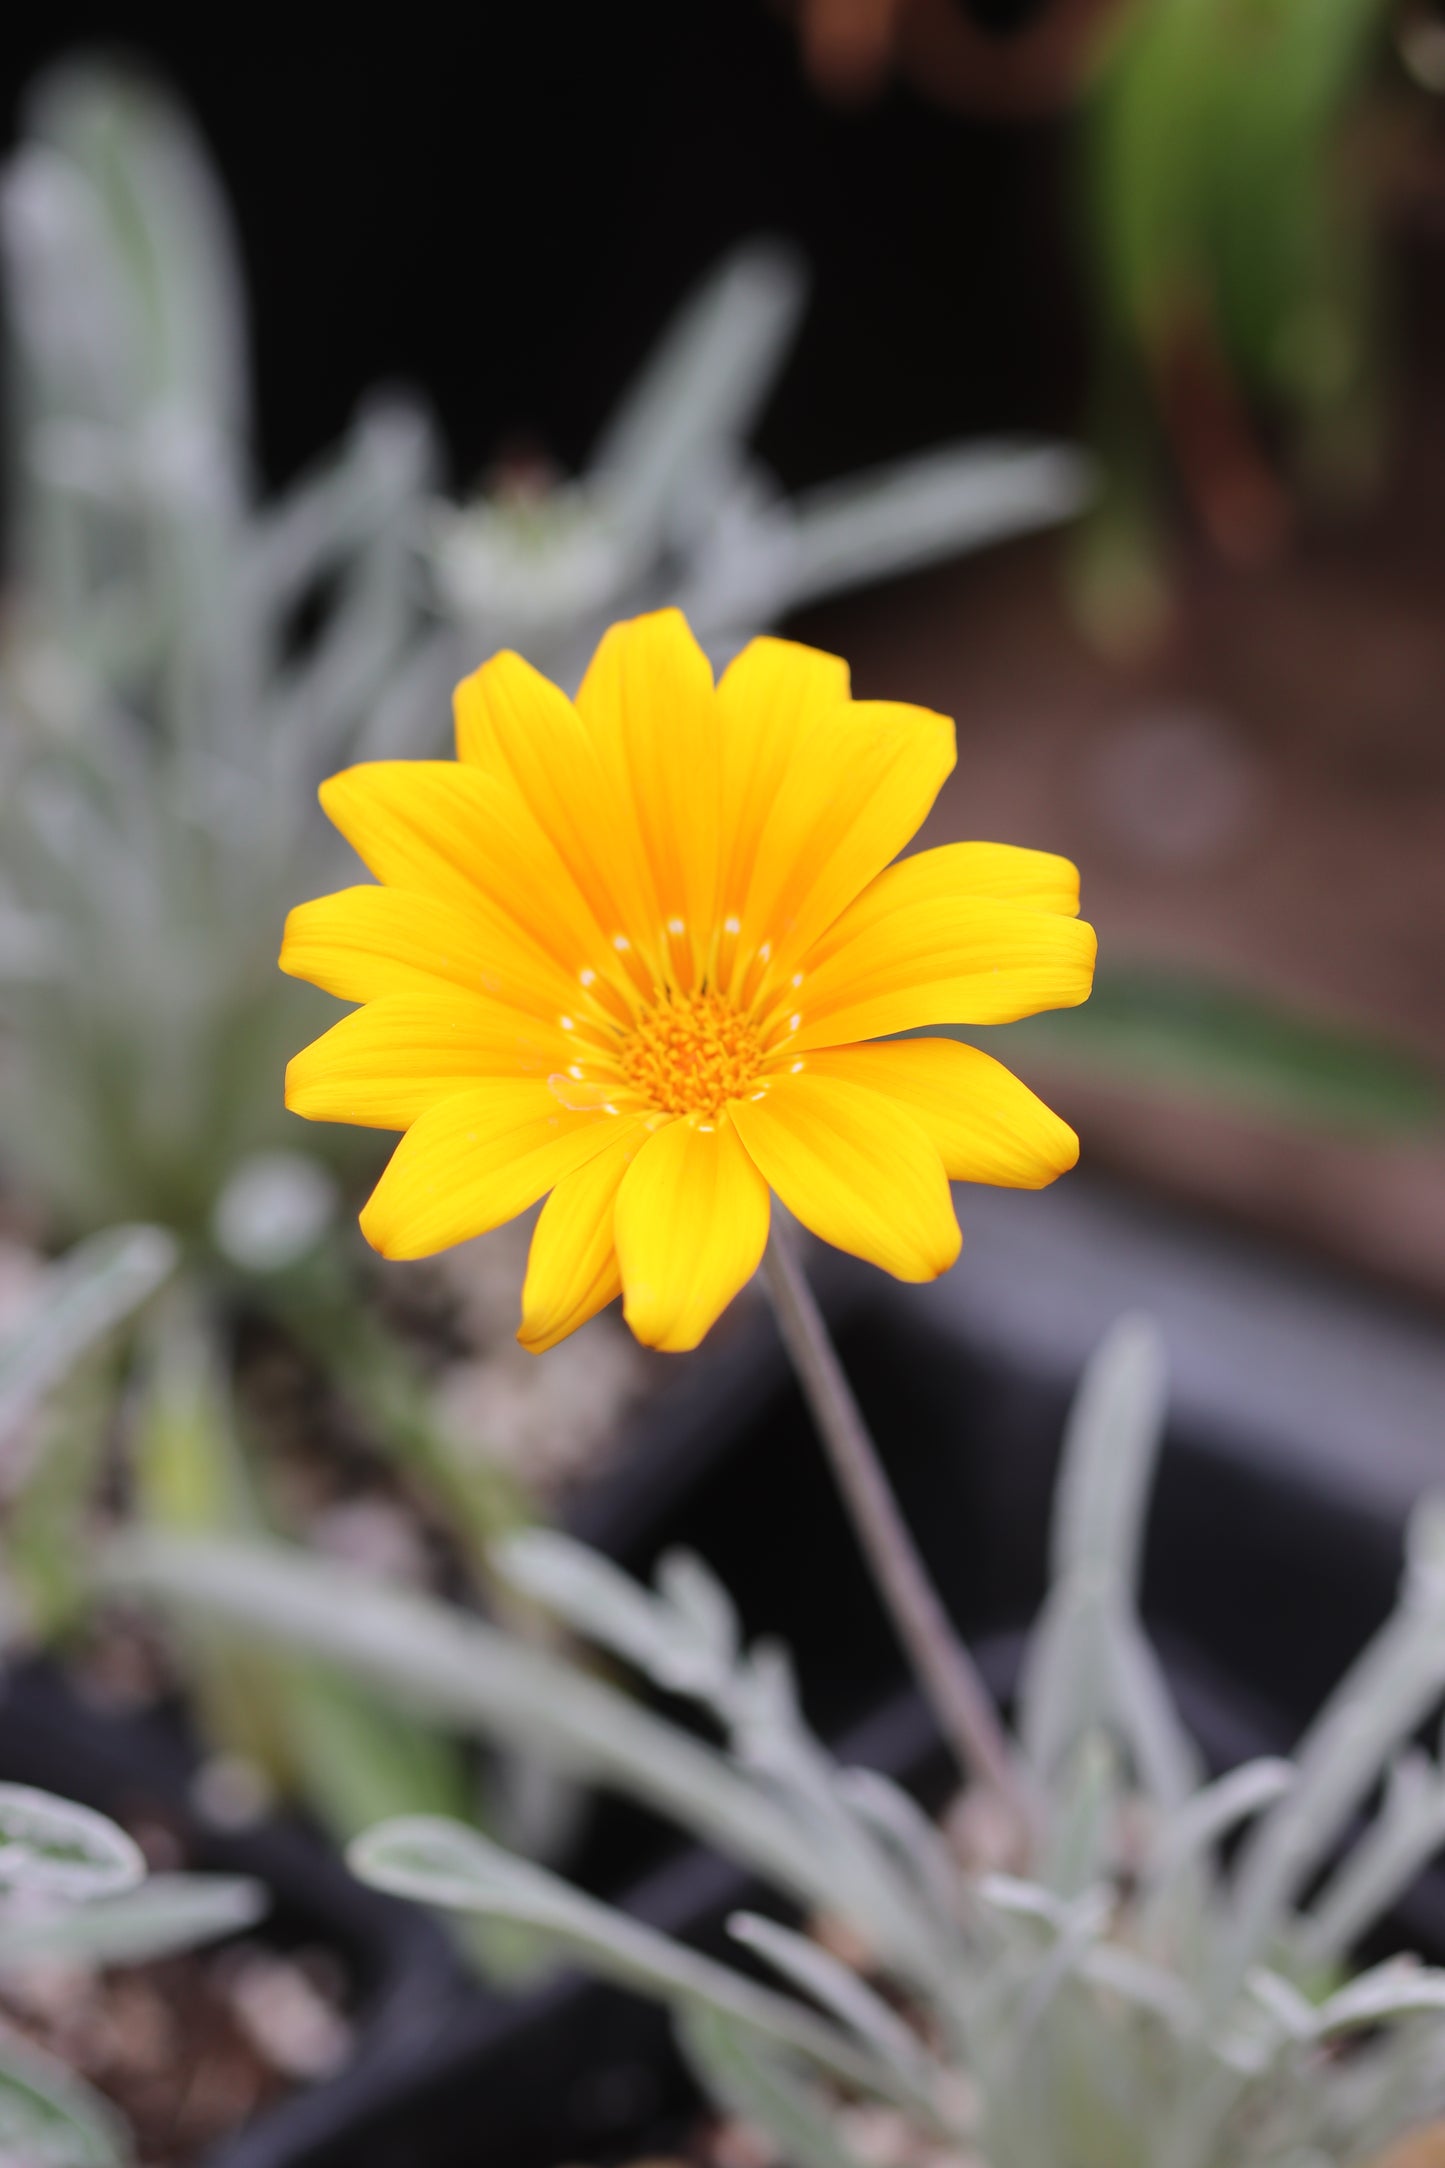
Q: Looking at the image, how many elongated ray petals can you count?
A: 14